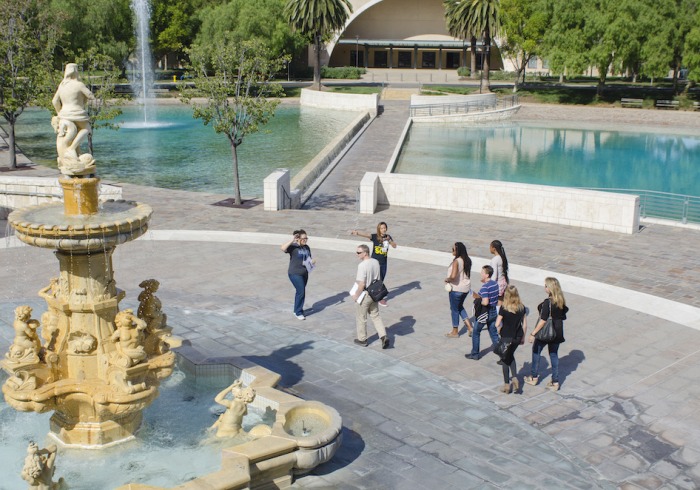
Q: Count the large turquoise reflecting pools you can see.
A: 2